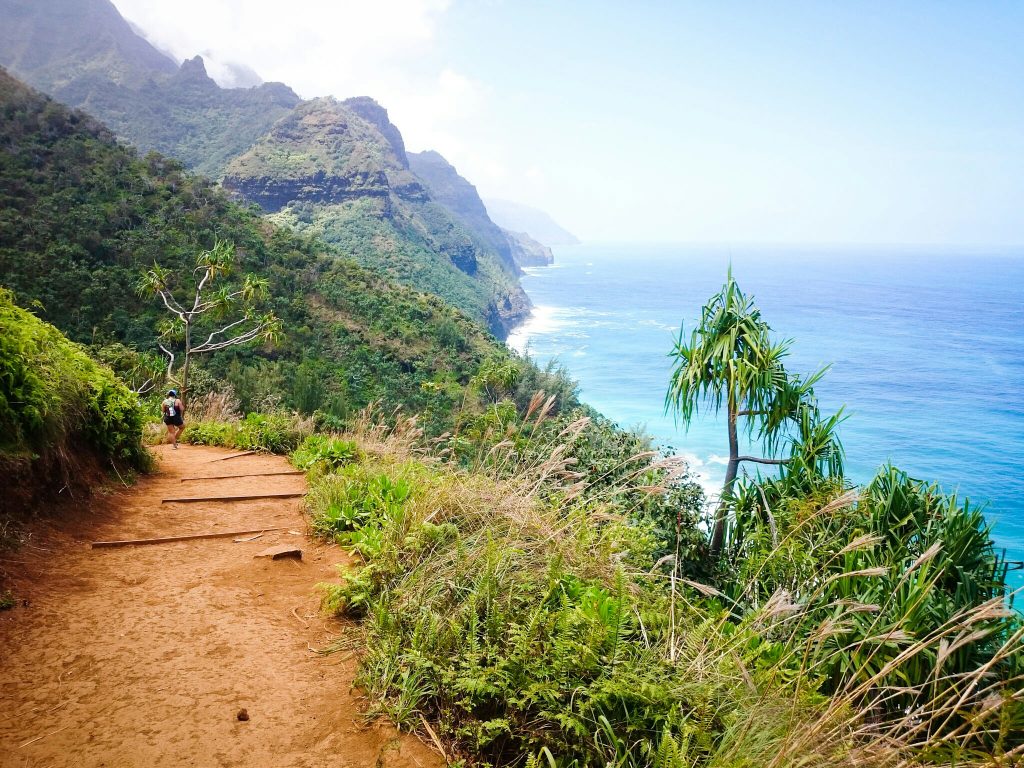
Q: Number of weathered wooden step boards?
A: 4